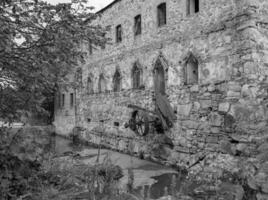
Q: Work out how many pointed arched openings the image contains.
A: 6